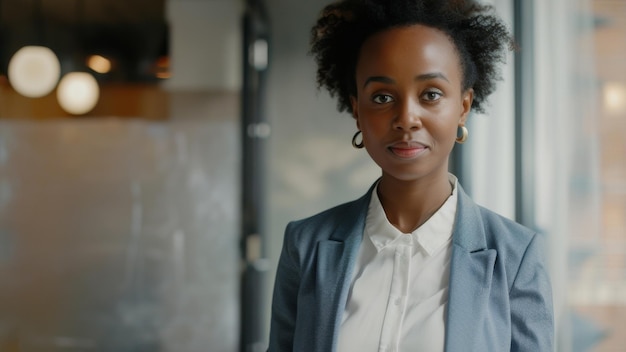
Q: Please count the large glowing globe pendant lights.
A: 2